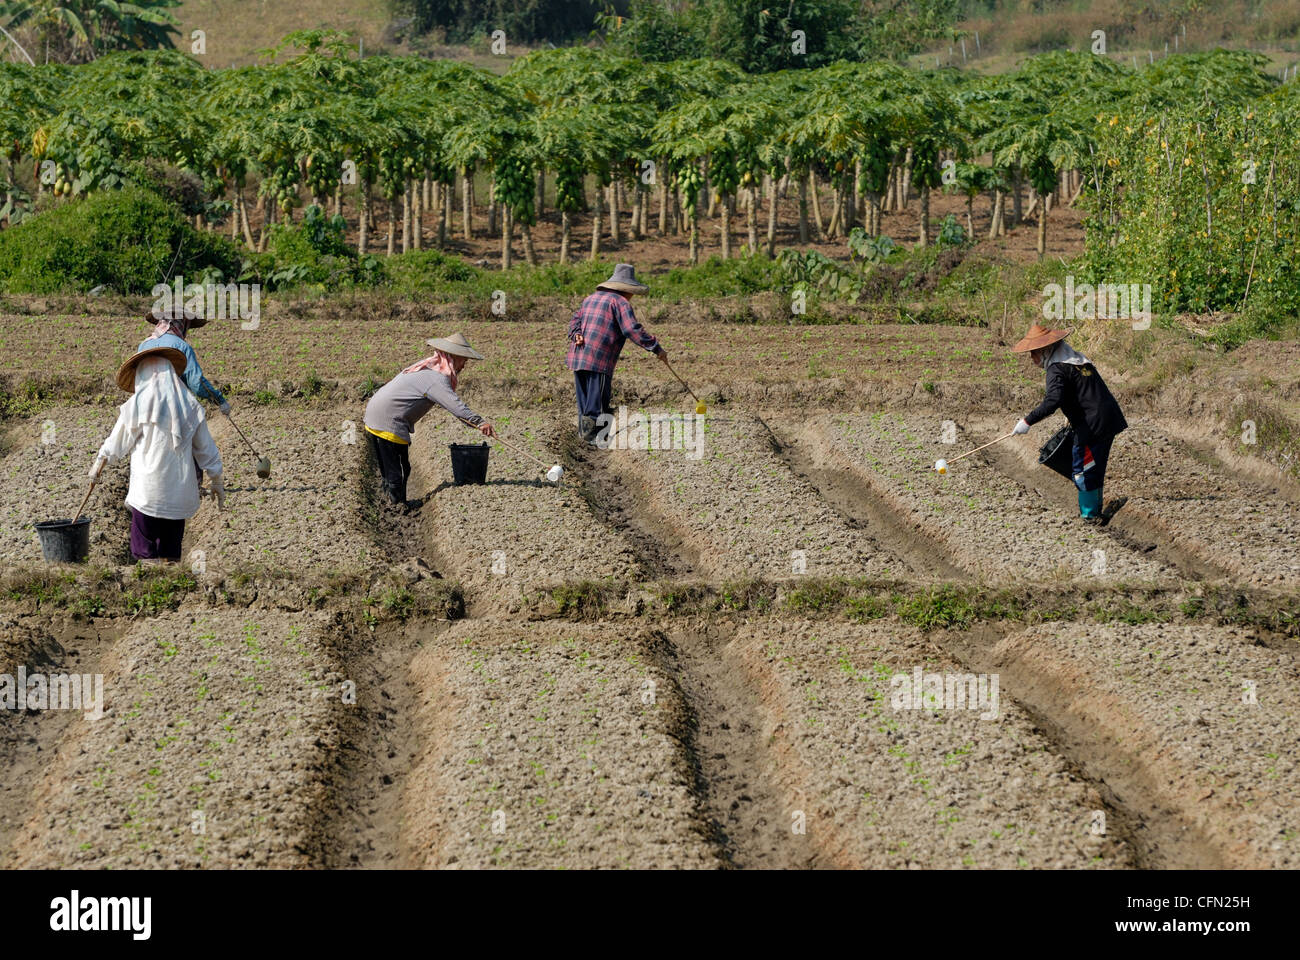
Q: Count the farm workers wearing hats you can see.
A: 5